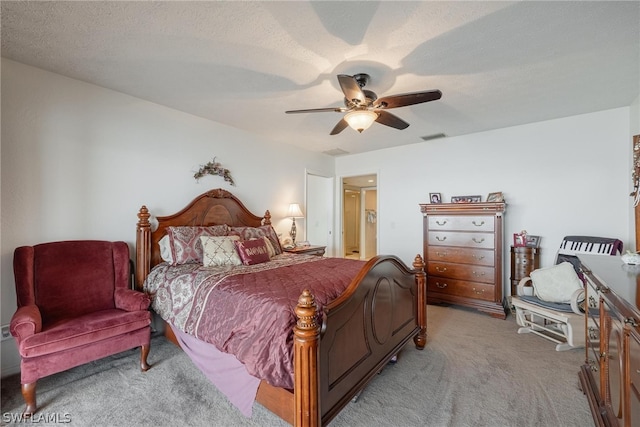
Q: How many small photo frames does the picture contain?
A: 5